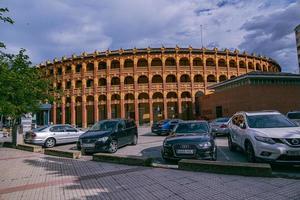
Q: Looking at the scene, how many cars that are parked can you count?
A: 7